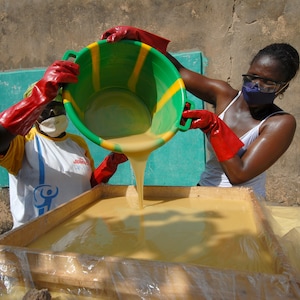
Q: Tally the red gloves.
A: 4